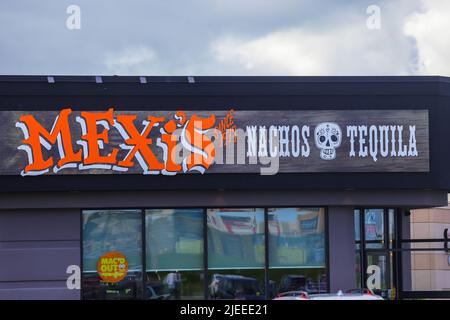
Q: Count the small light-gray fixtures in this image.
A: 4